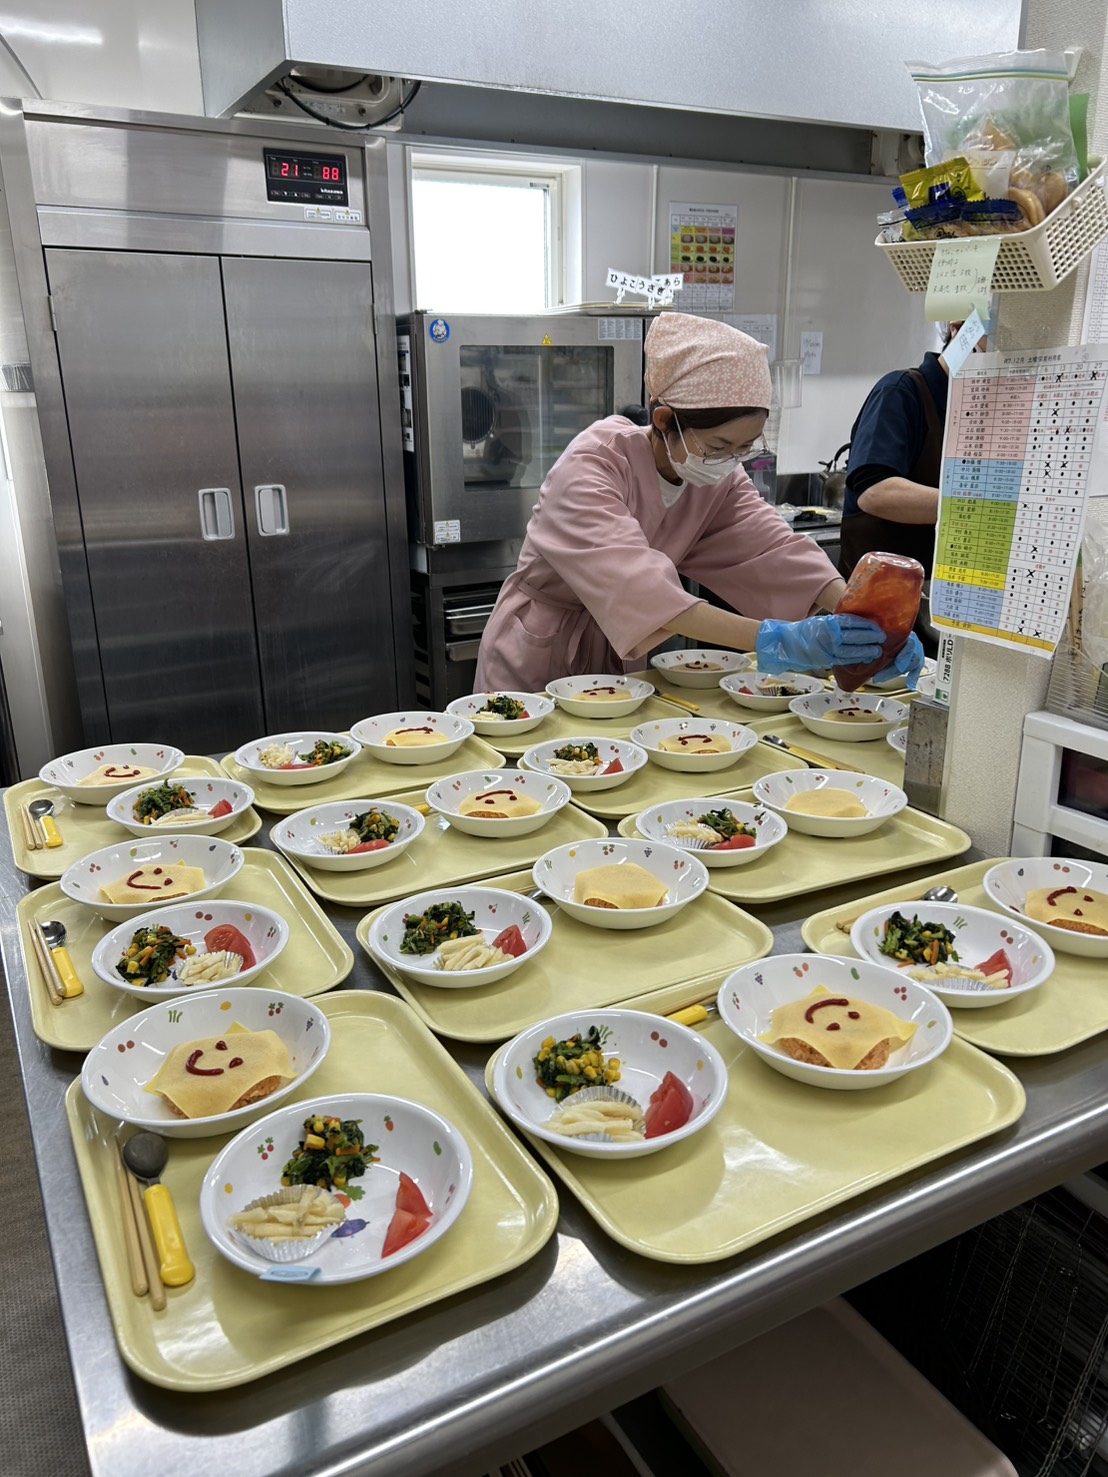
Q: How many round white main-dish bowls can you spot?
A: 13